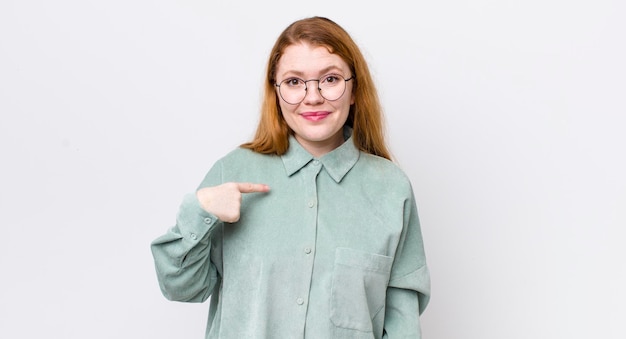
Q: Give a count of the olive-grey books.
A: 0